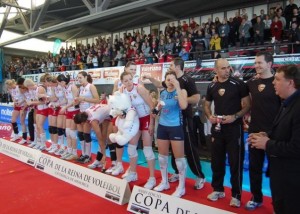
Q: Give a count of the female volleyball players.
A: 12